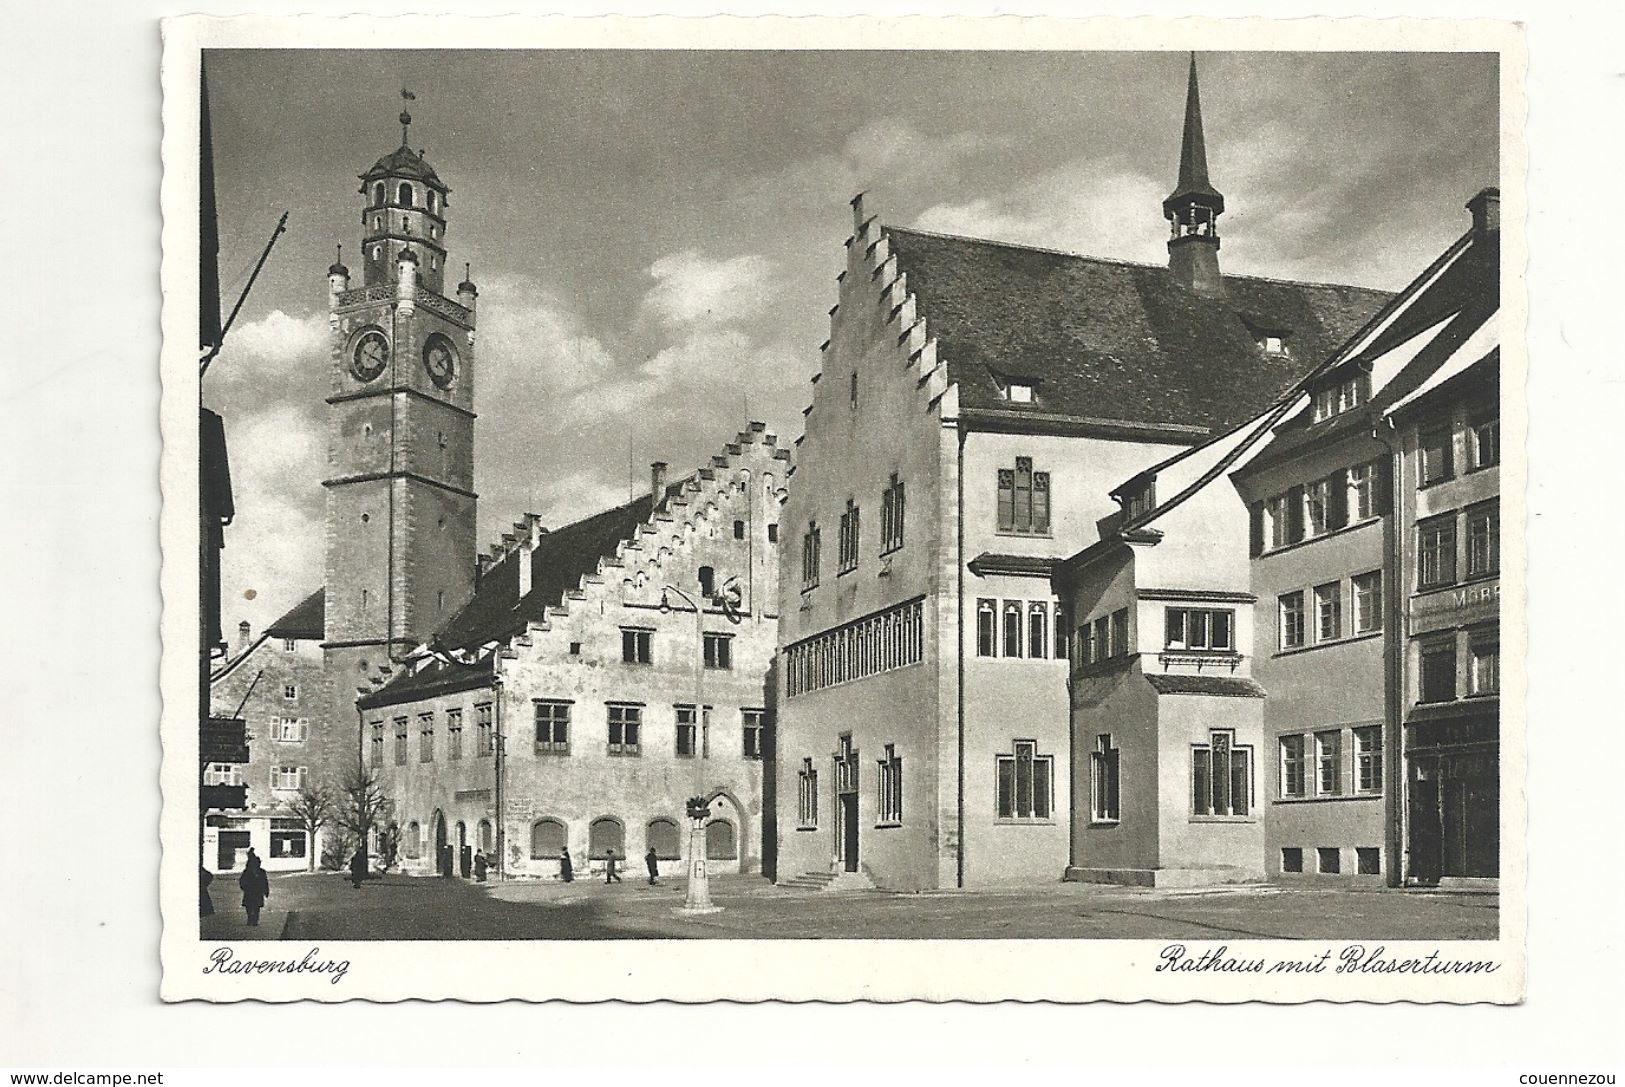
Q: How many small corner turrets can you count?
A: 3